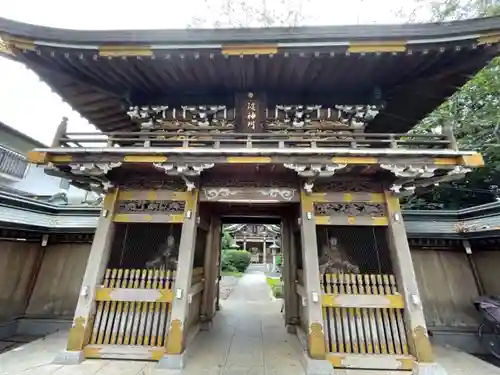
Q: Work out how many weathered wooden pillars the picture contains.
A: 4